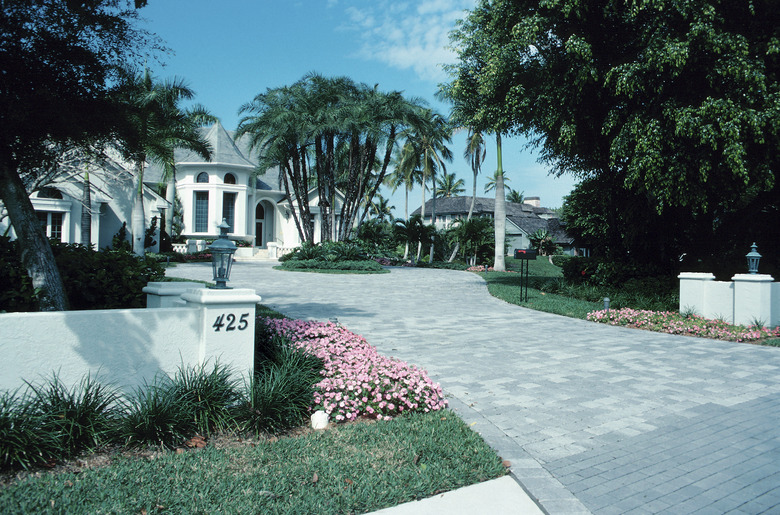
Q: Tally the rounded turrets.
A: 1